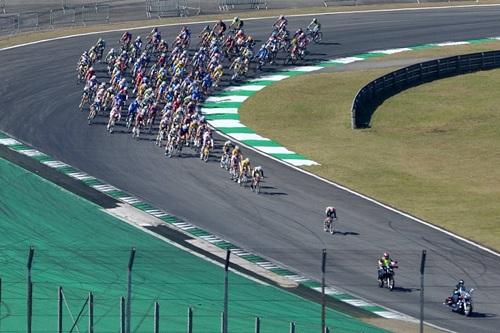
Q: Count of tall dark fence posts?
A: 5